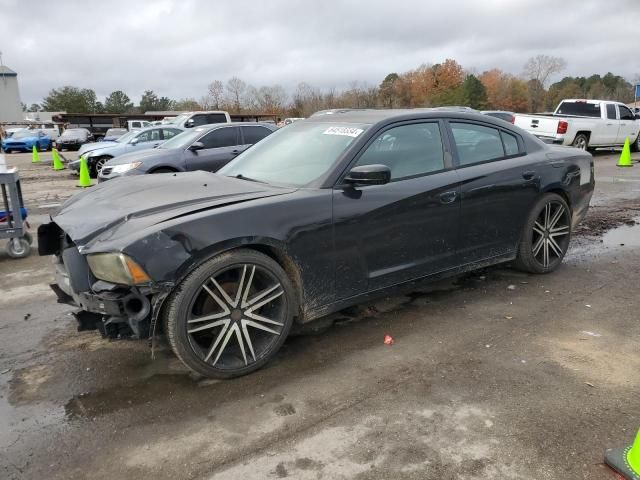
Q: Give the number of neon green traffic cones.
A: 5